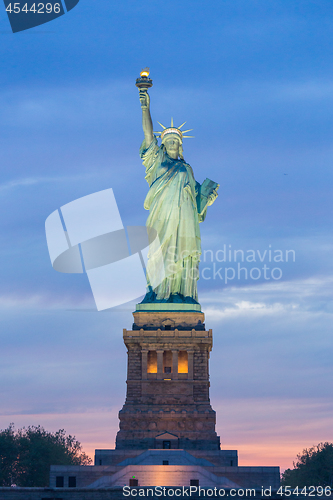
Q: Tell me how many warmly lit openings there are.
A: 2